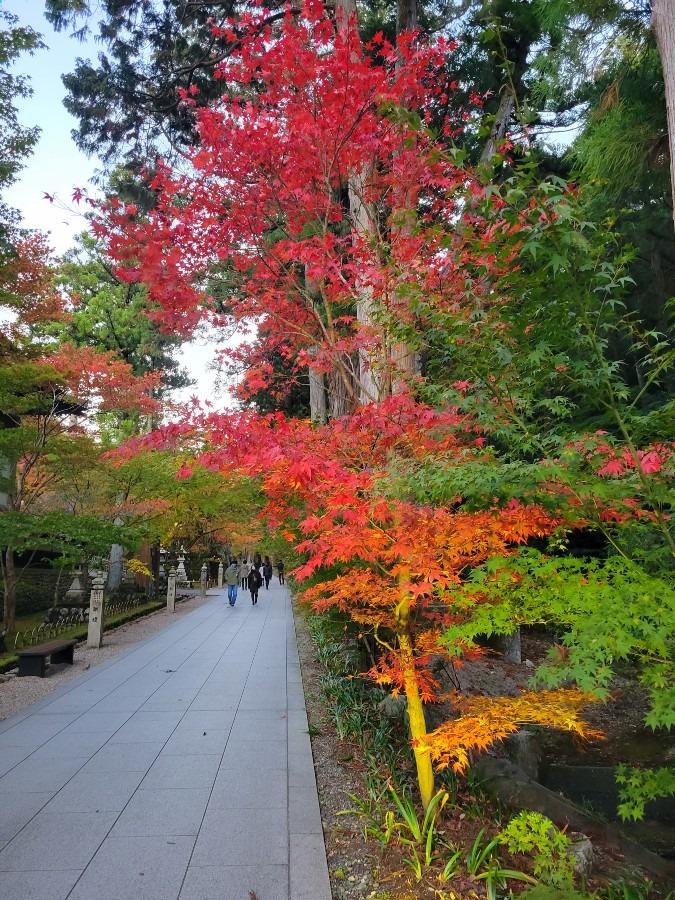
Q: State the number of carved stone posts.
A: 4